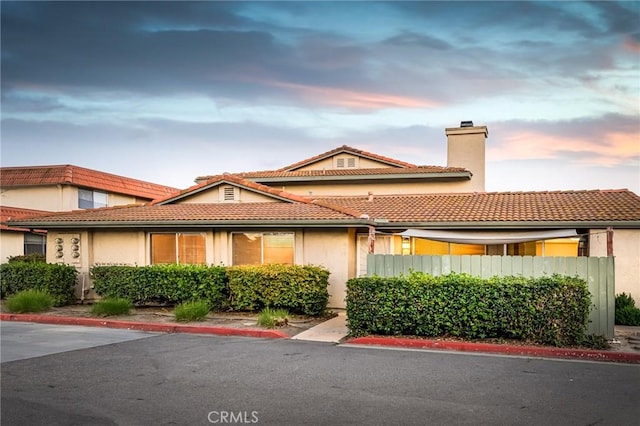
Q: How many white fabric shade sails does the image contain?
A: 1